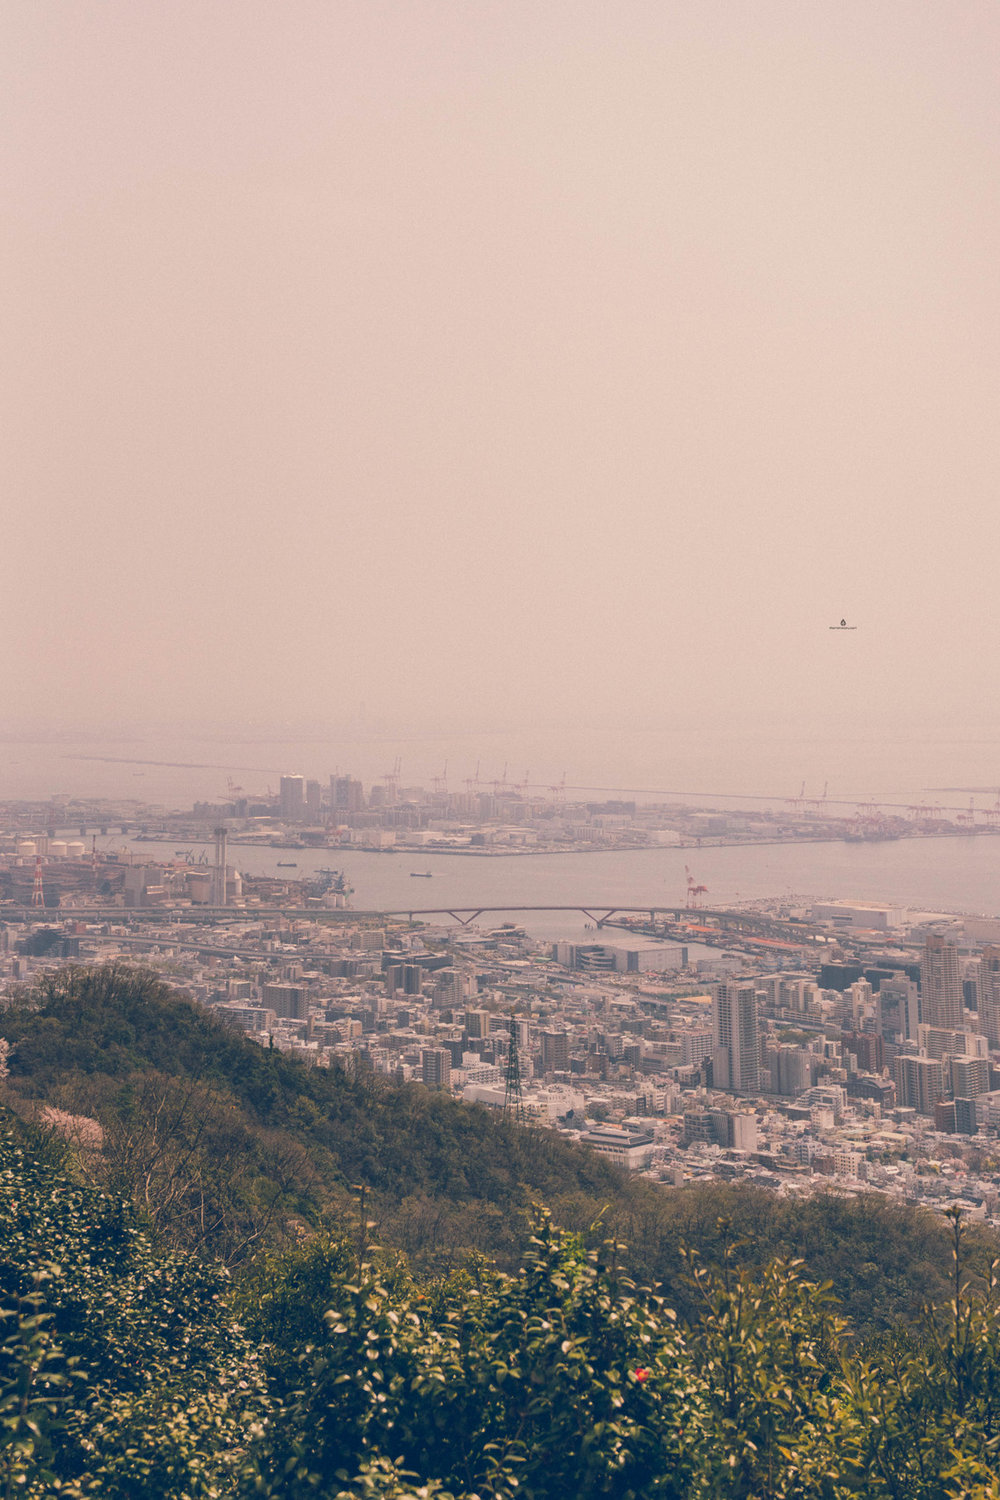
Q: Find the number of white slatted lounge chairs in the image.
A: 0